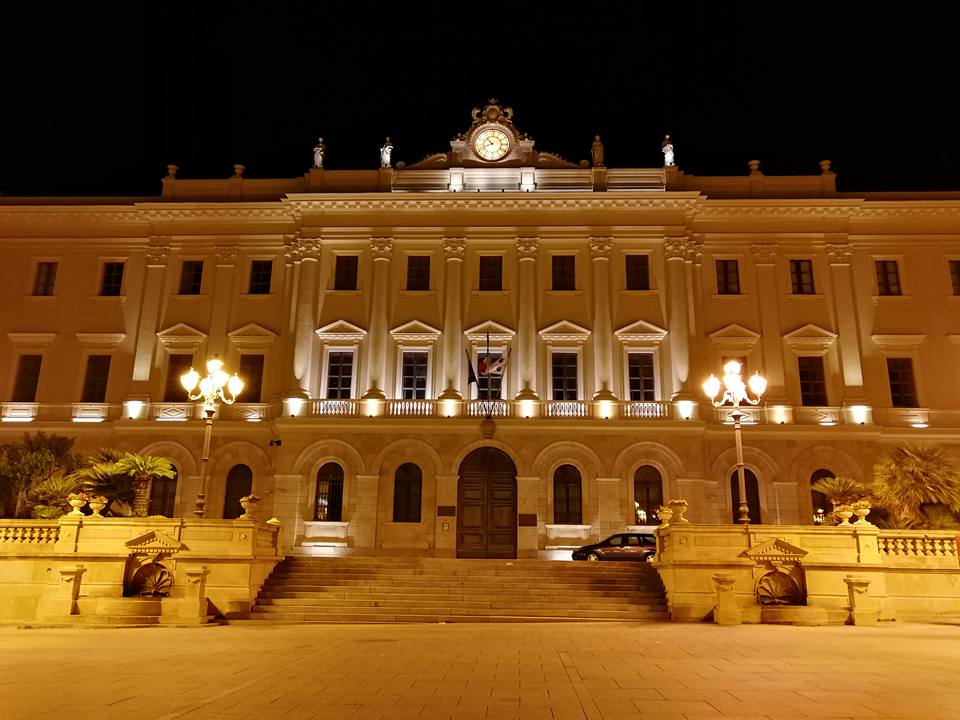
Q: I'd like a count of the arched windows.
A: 8